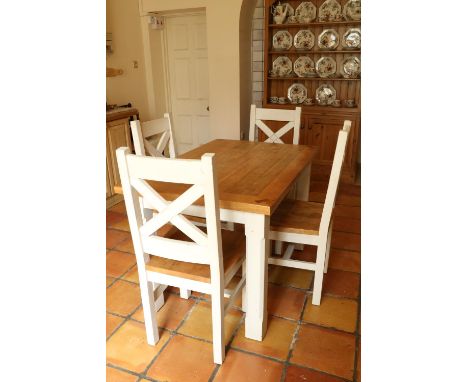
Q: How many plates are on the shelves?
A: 14